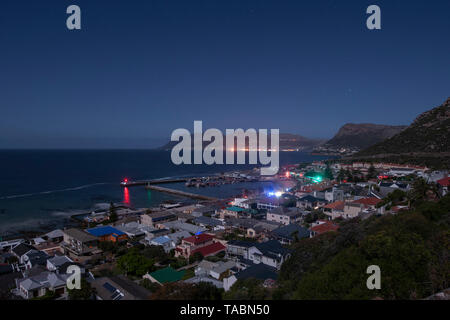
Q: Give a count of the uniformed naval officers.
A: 0